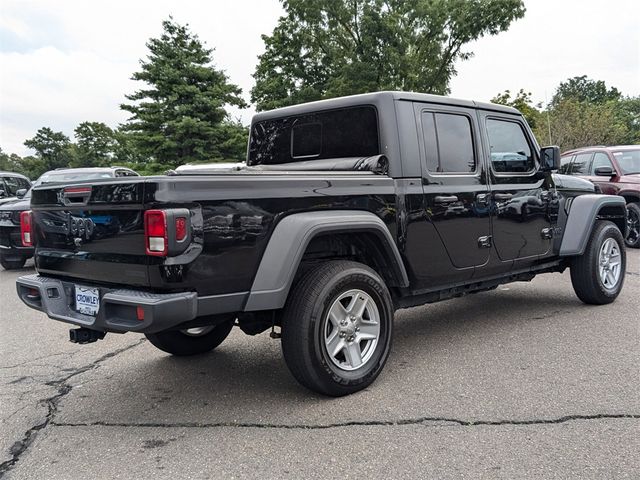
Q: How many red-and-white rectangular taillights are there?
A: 2